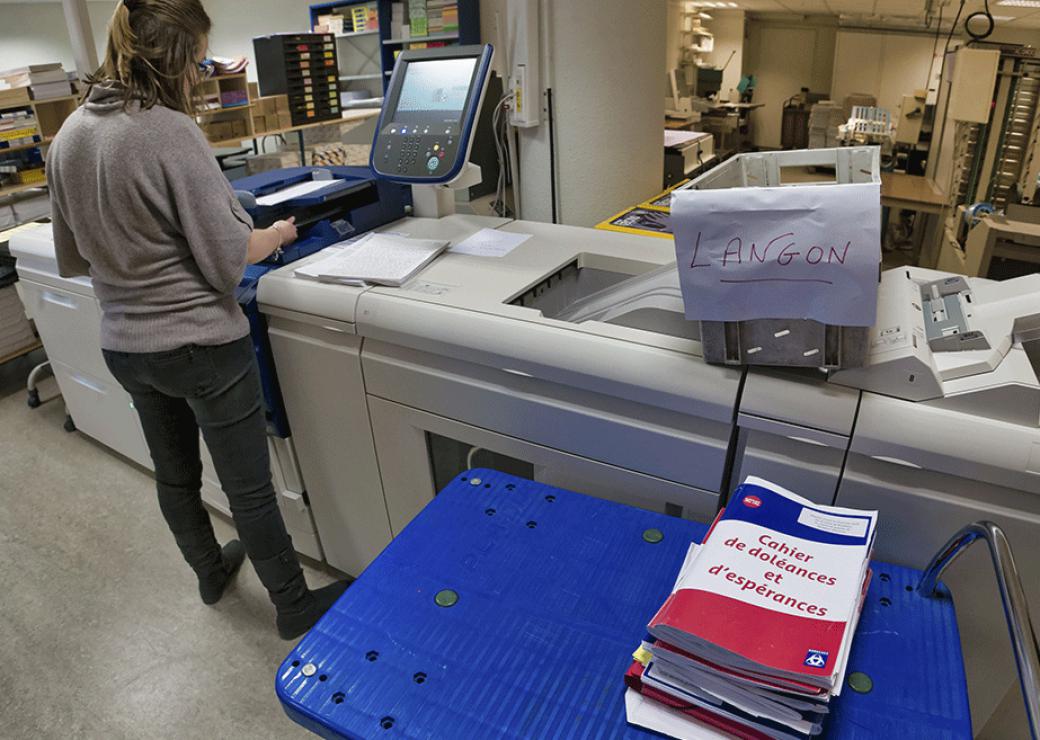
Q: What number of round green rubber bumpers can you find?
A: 3